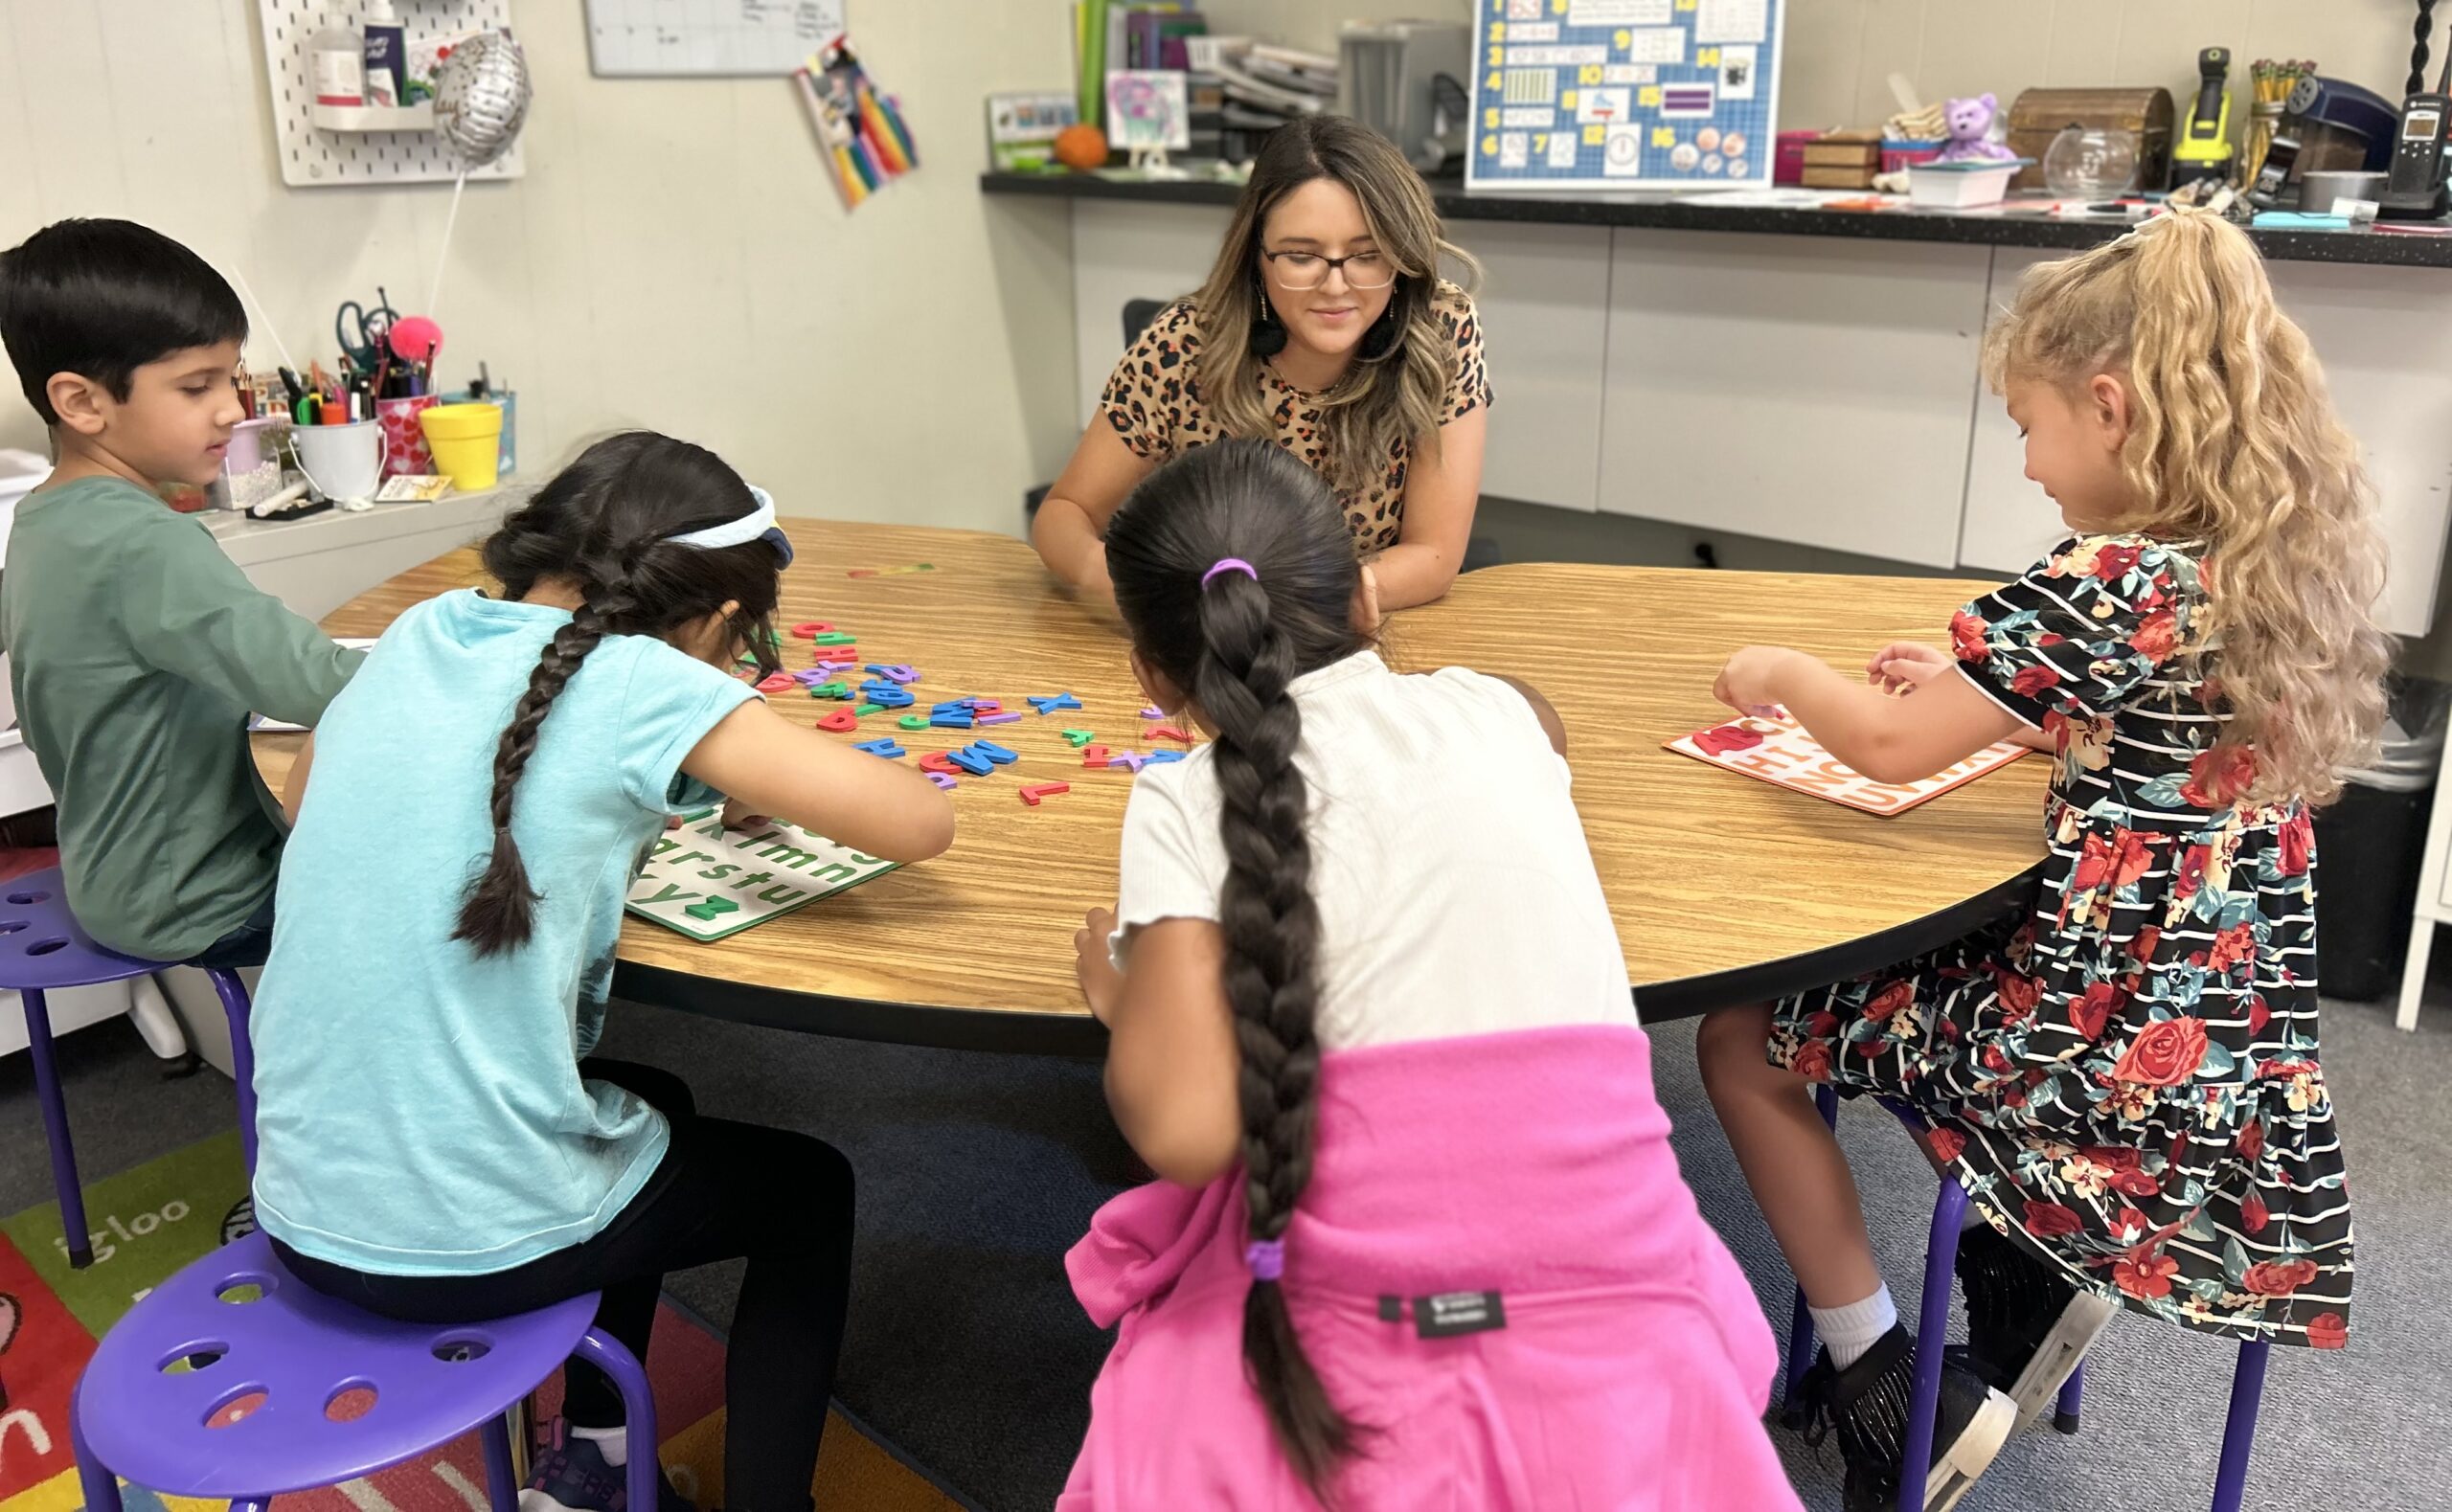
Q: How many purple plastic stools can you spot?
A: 3